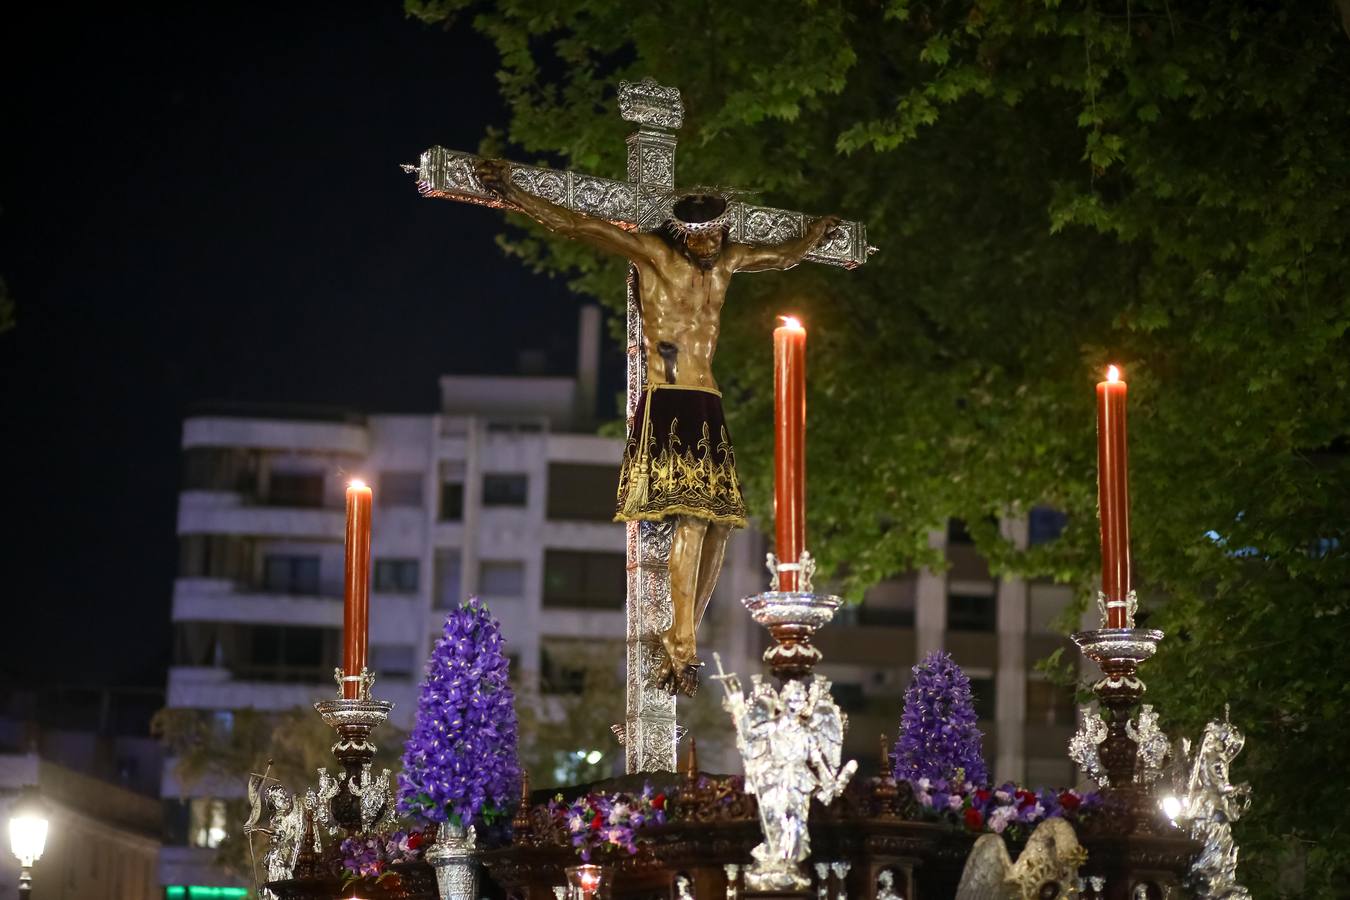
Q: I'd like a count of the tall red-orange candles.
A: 3